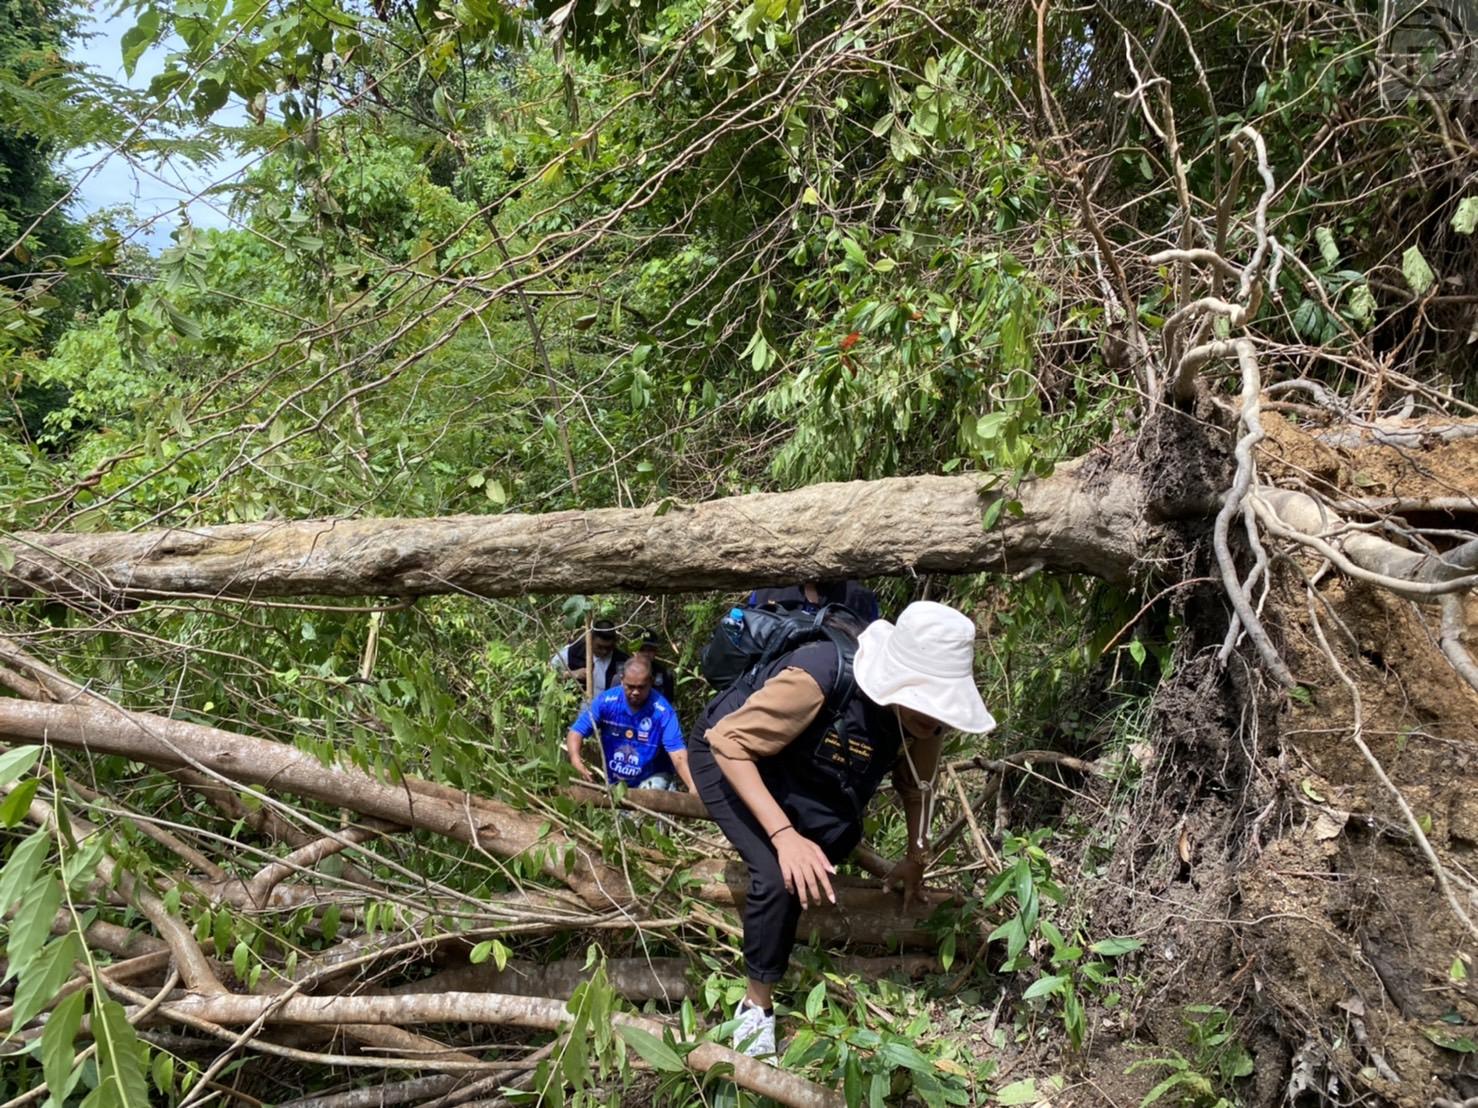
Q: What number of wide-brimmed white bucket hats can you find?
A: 1